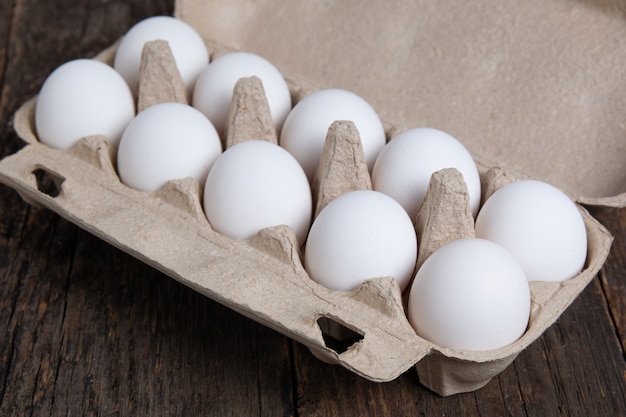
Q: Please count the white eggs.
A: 10